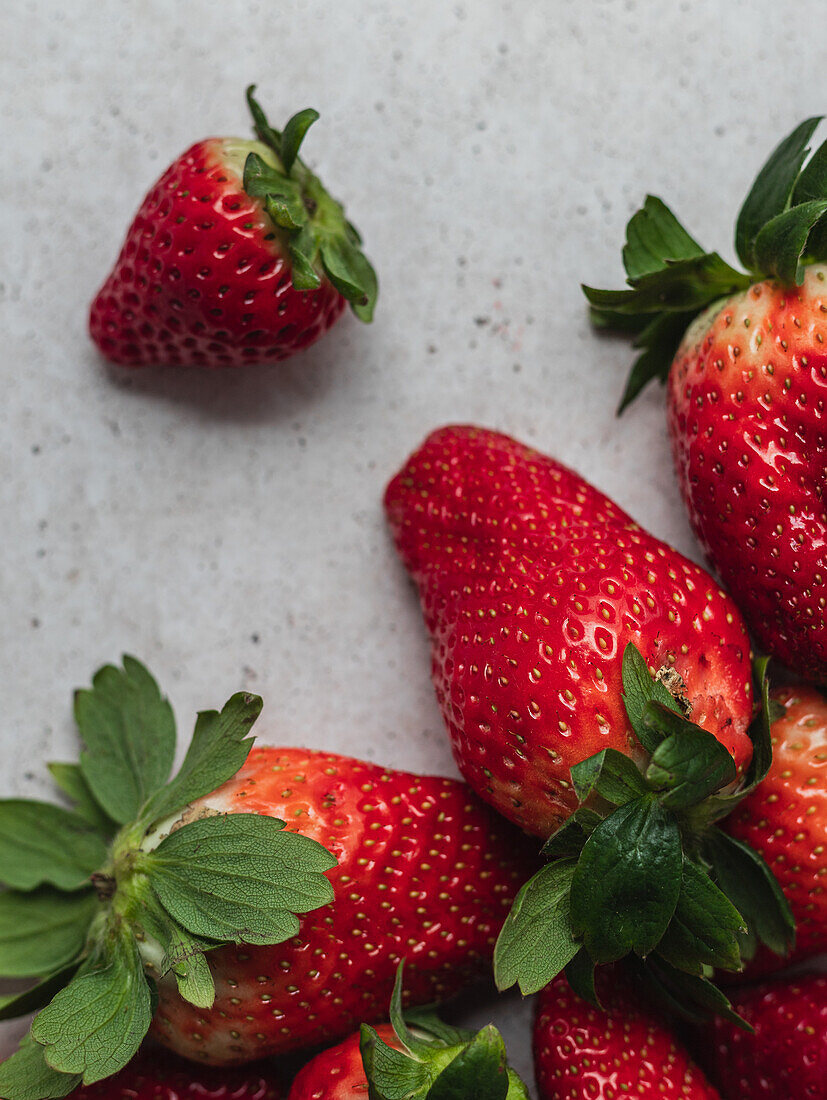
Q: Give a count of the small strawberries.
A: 1